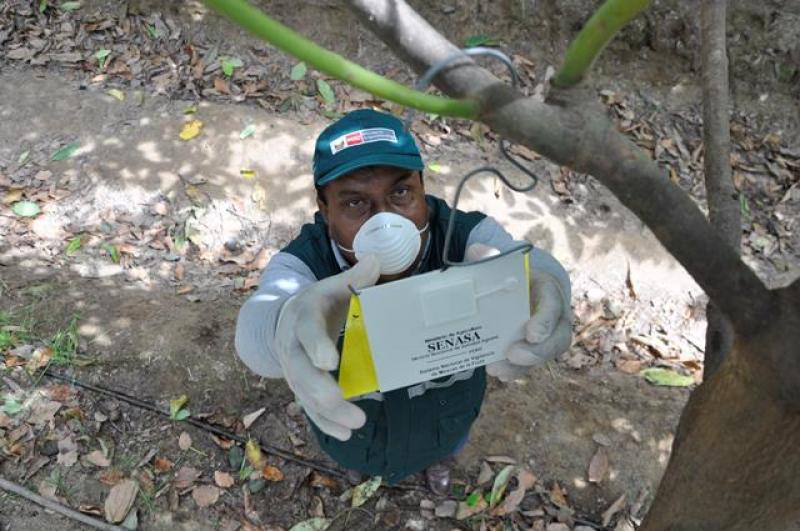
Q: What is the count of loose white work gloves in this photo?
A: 2